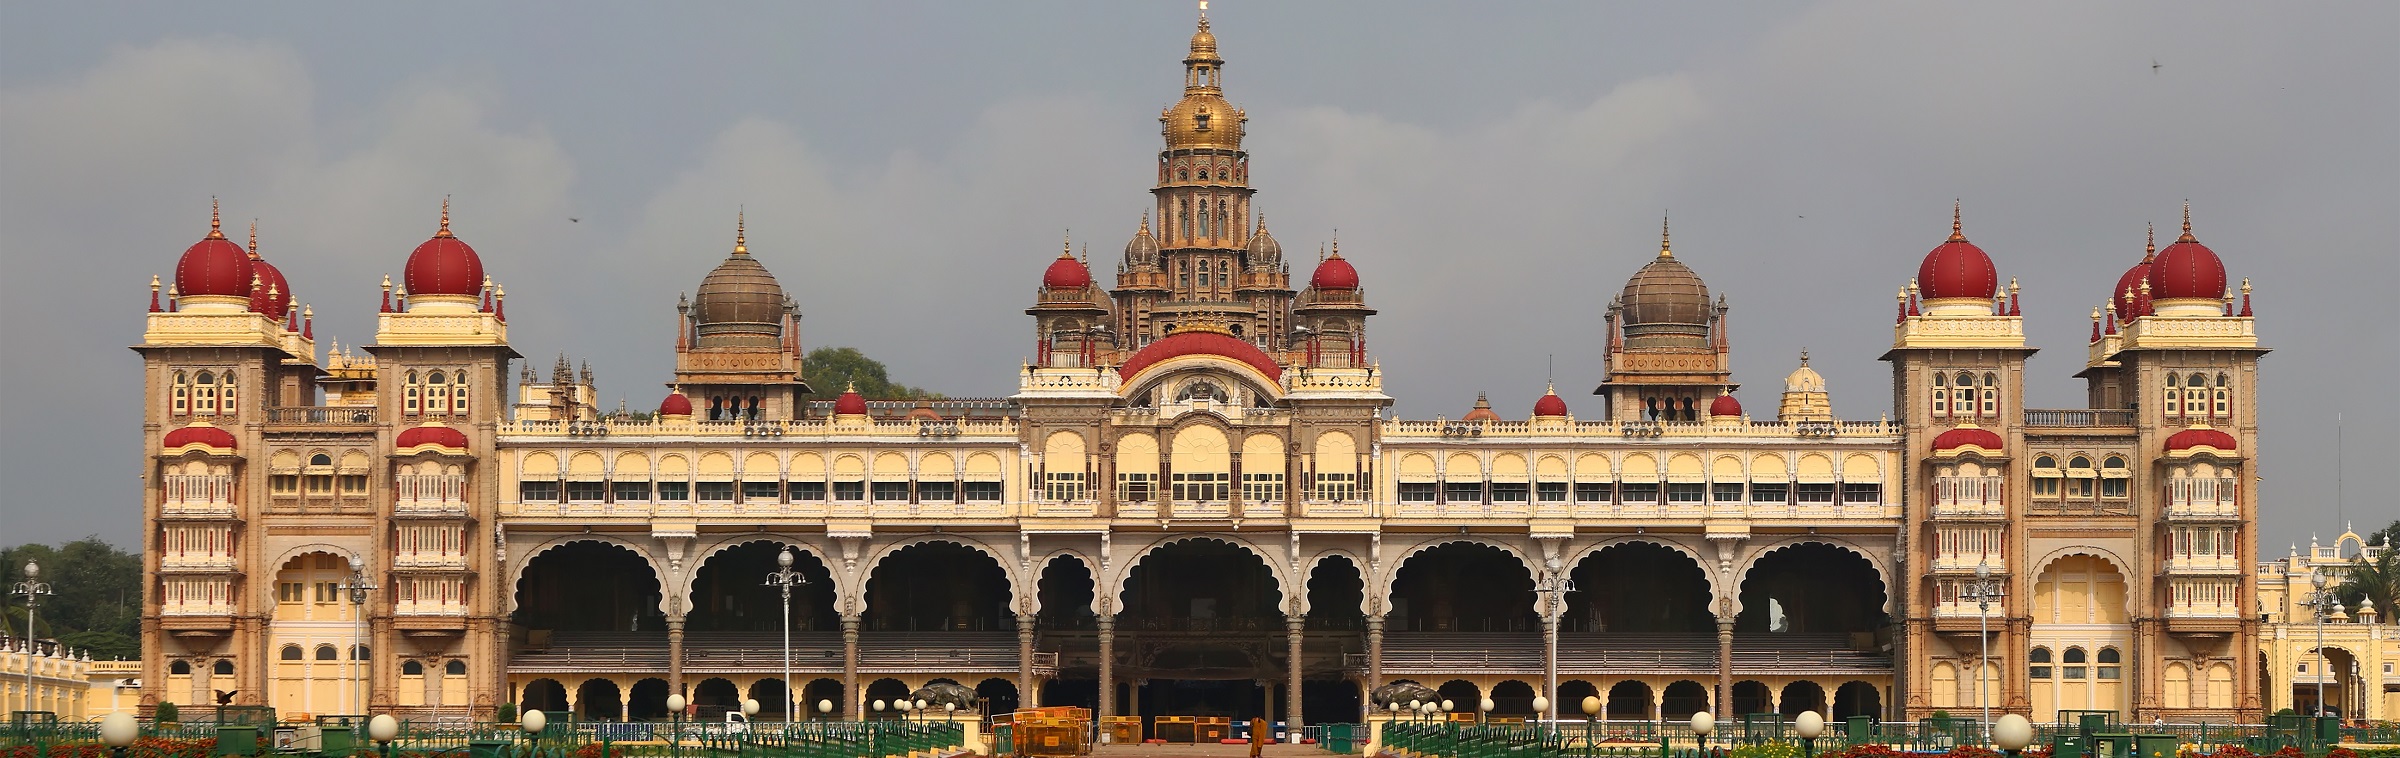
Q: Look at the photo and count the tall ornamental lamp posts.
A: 6